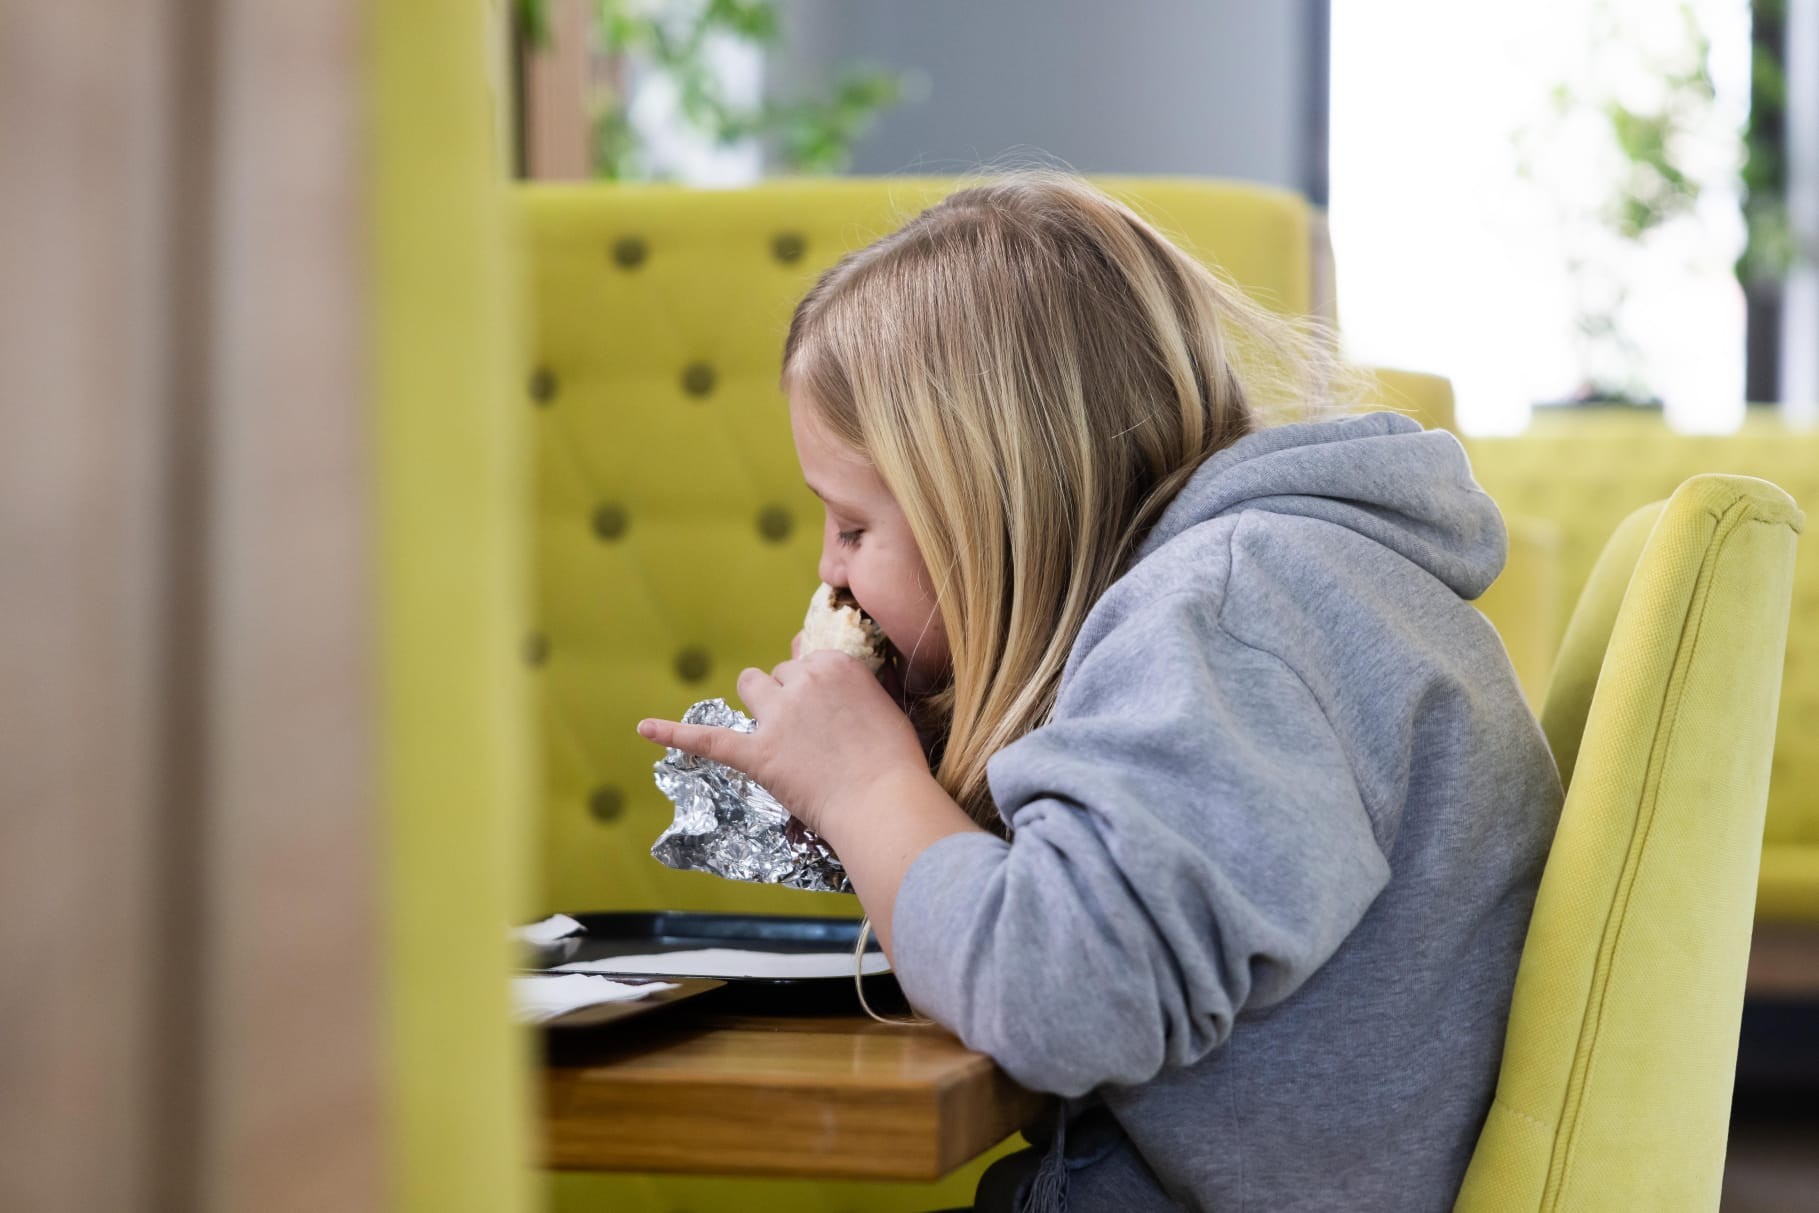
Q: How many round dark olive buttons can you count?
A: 9